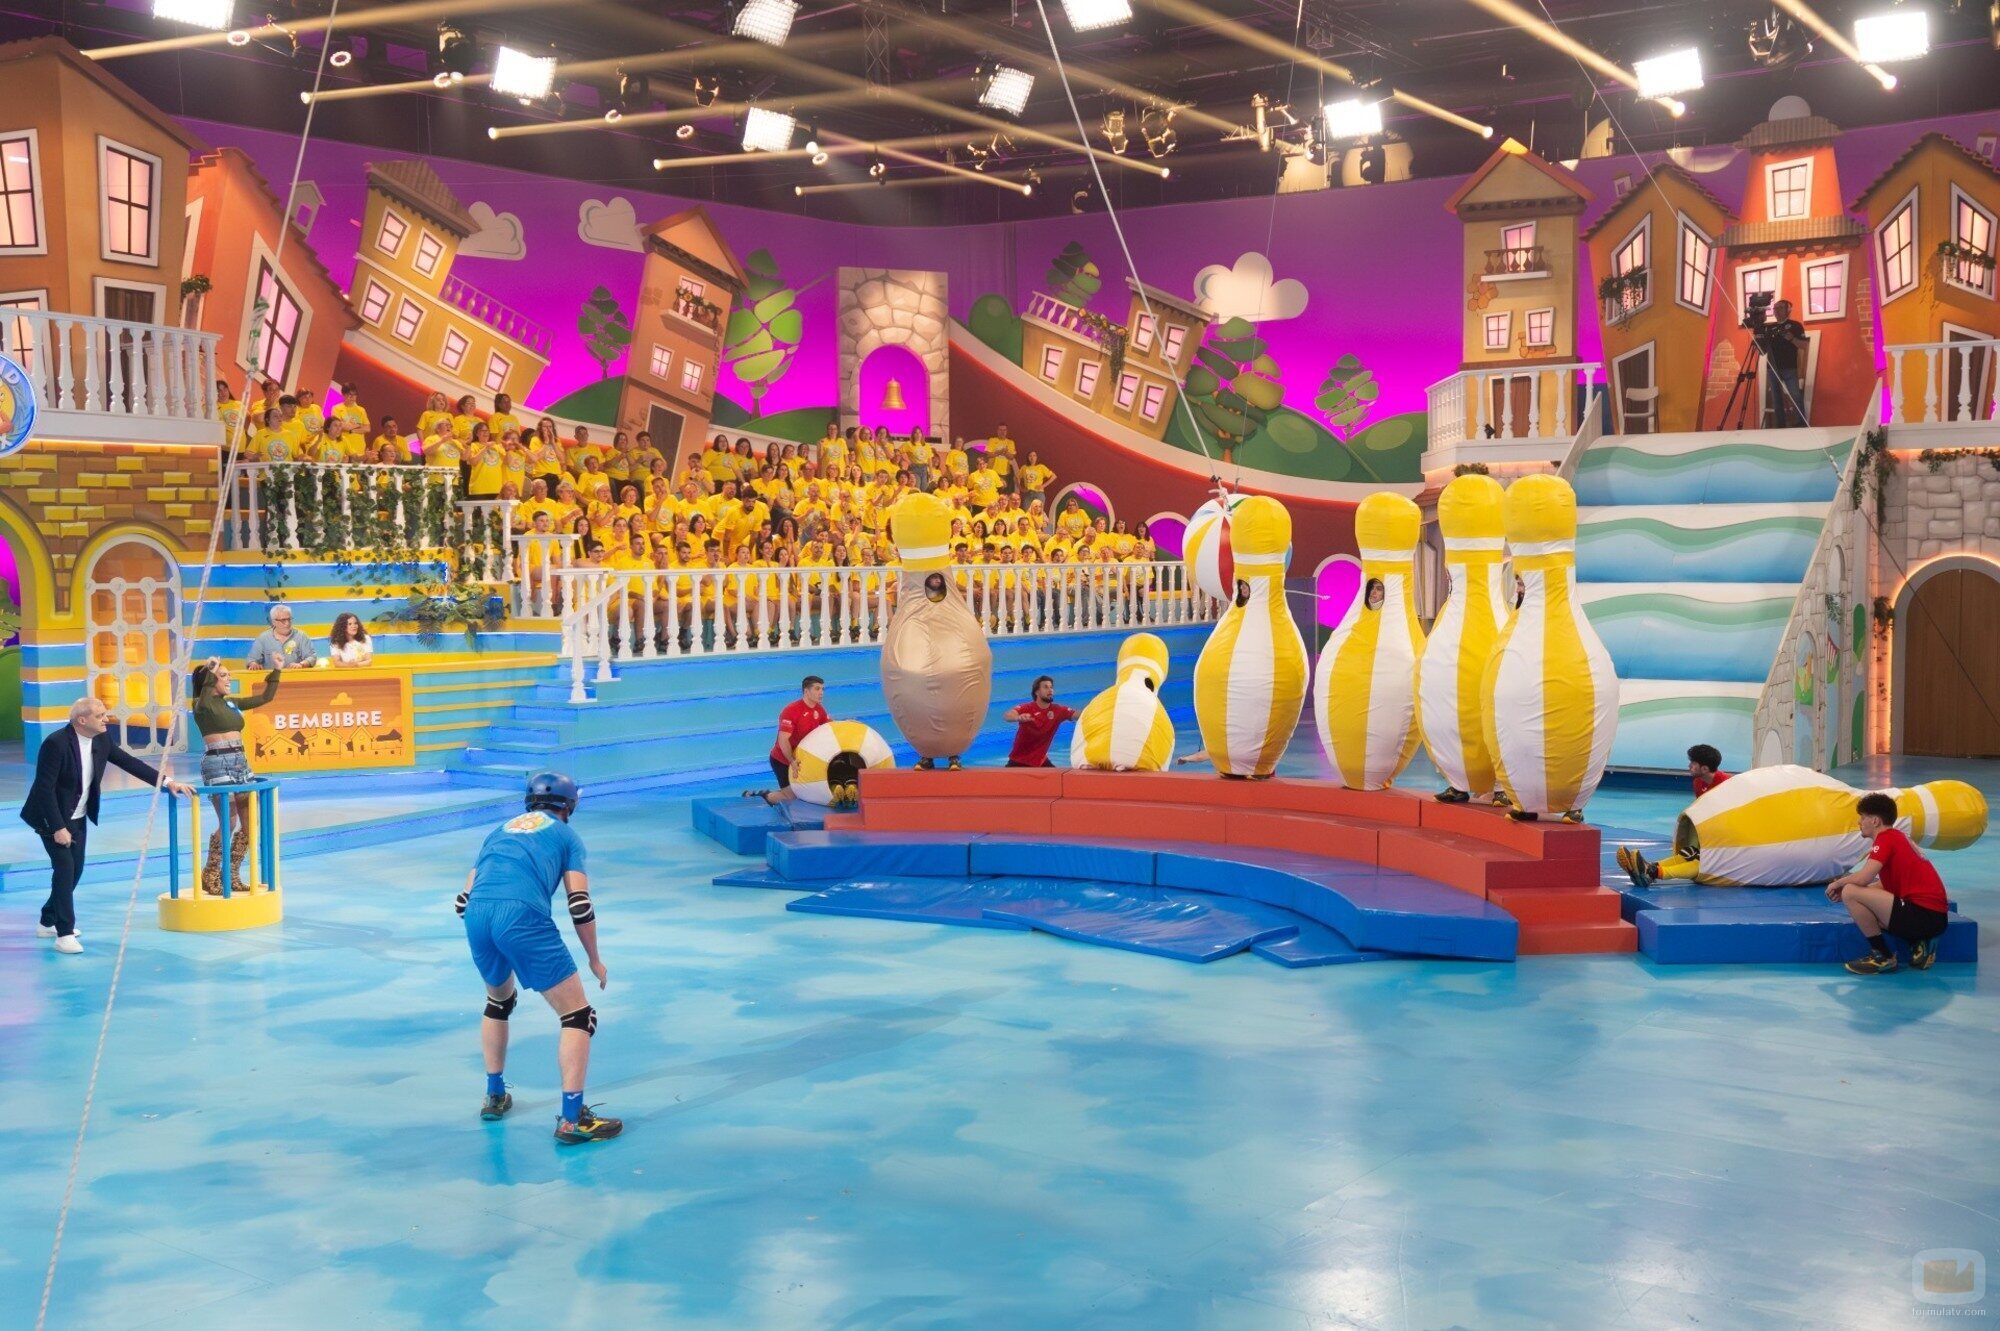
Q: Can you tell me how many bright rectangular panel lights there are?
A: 9